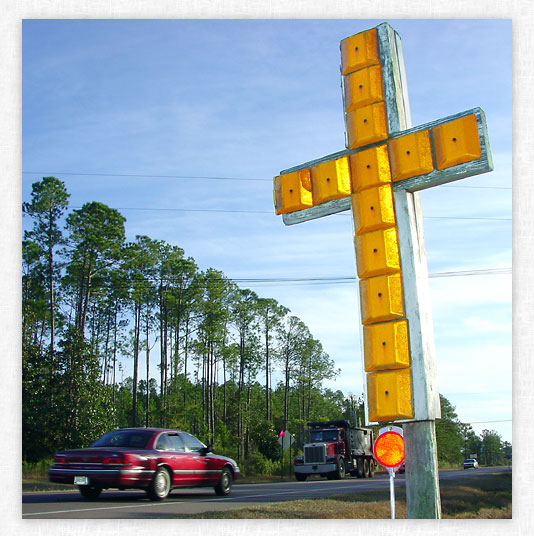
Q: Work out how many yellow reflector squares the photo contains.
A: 13